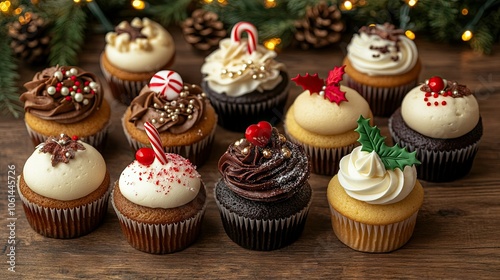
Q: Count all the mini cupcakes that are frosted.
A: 11